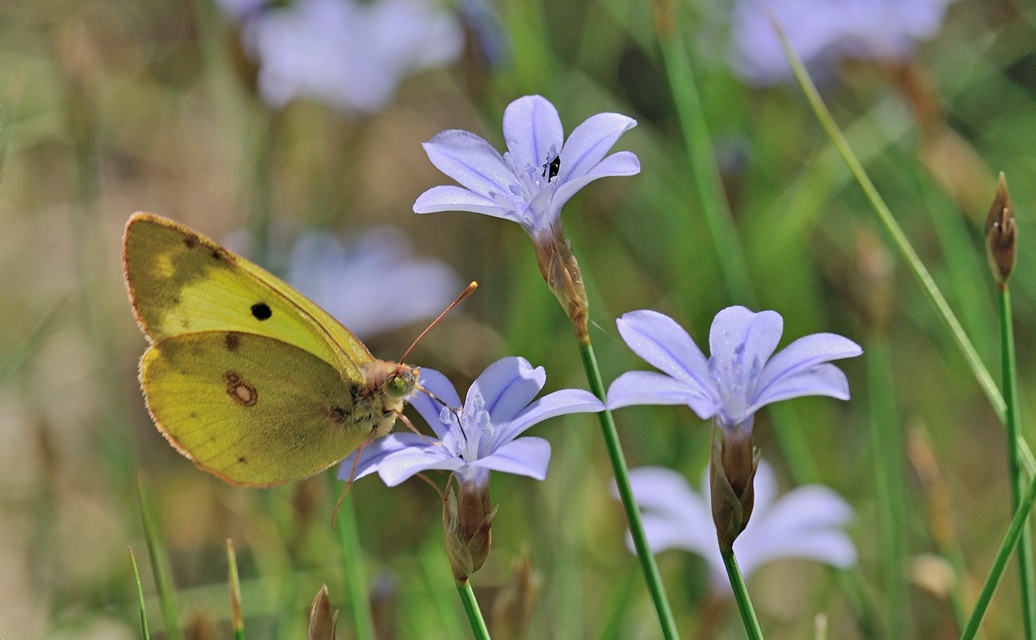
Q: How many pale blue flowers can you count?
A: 7